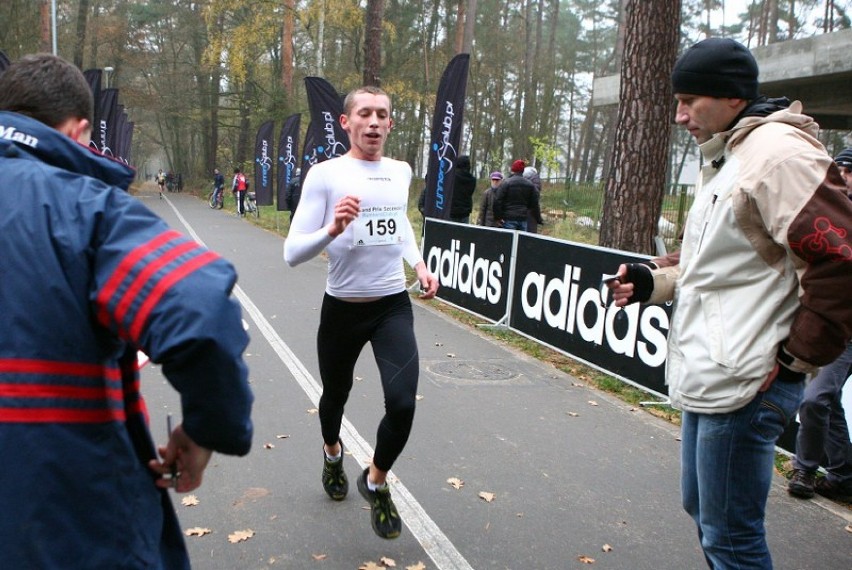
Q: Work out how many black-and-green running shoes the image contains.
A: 2